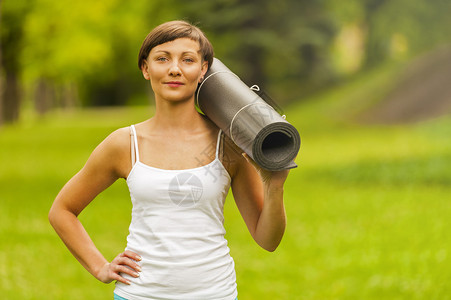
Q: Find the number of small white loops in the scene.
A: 2